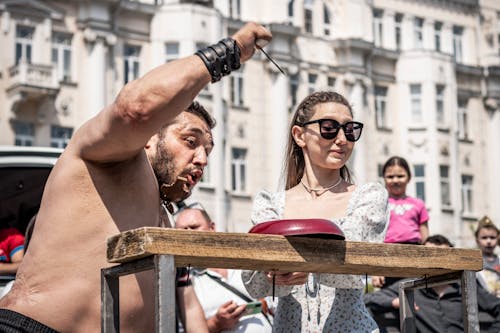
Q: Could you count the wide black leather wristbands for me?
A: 1